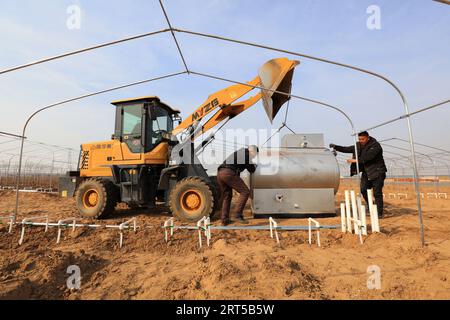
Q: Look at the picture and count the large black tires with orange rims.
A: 2